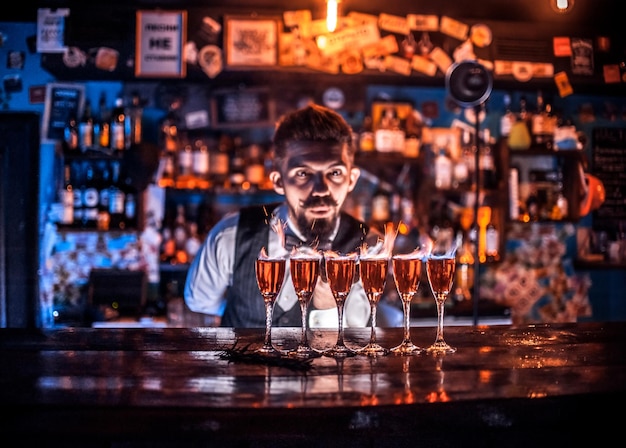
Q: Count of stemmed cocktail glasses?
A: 6